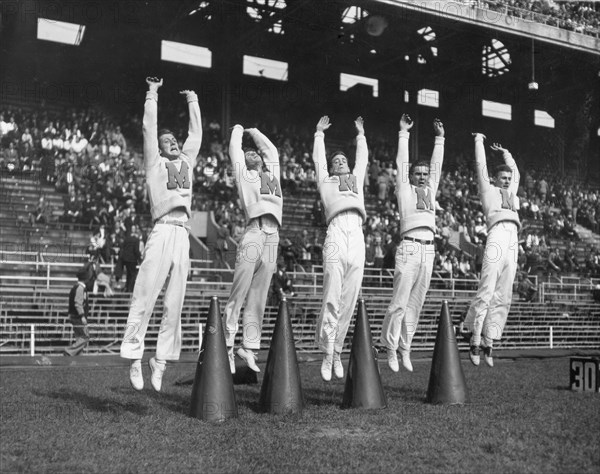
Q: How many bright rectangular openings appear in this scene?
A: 7